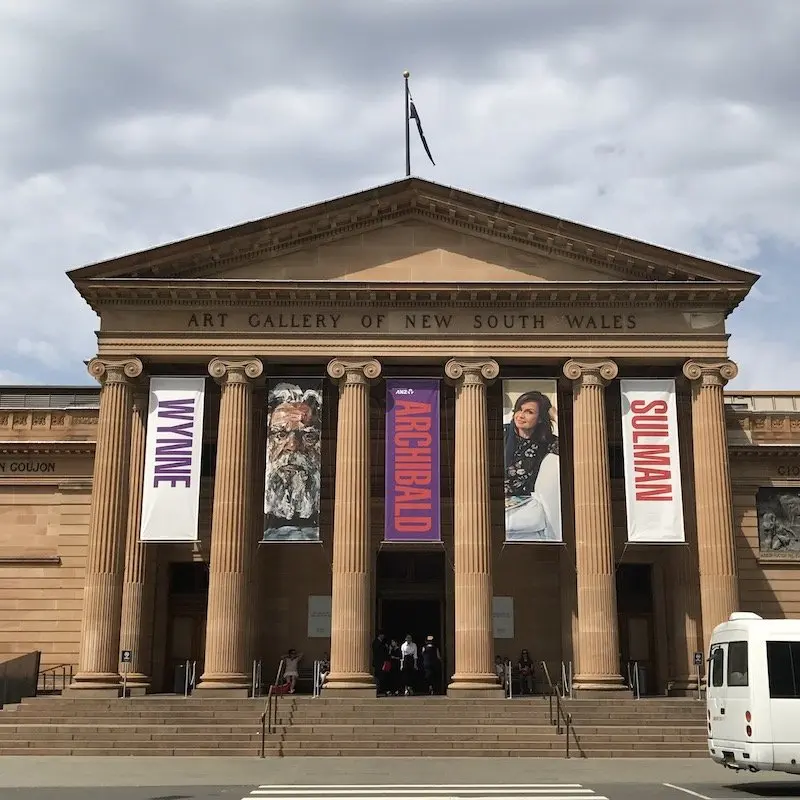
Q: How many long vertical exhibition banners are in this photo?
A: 5